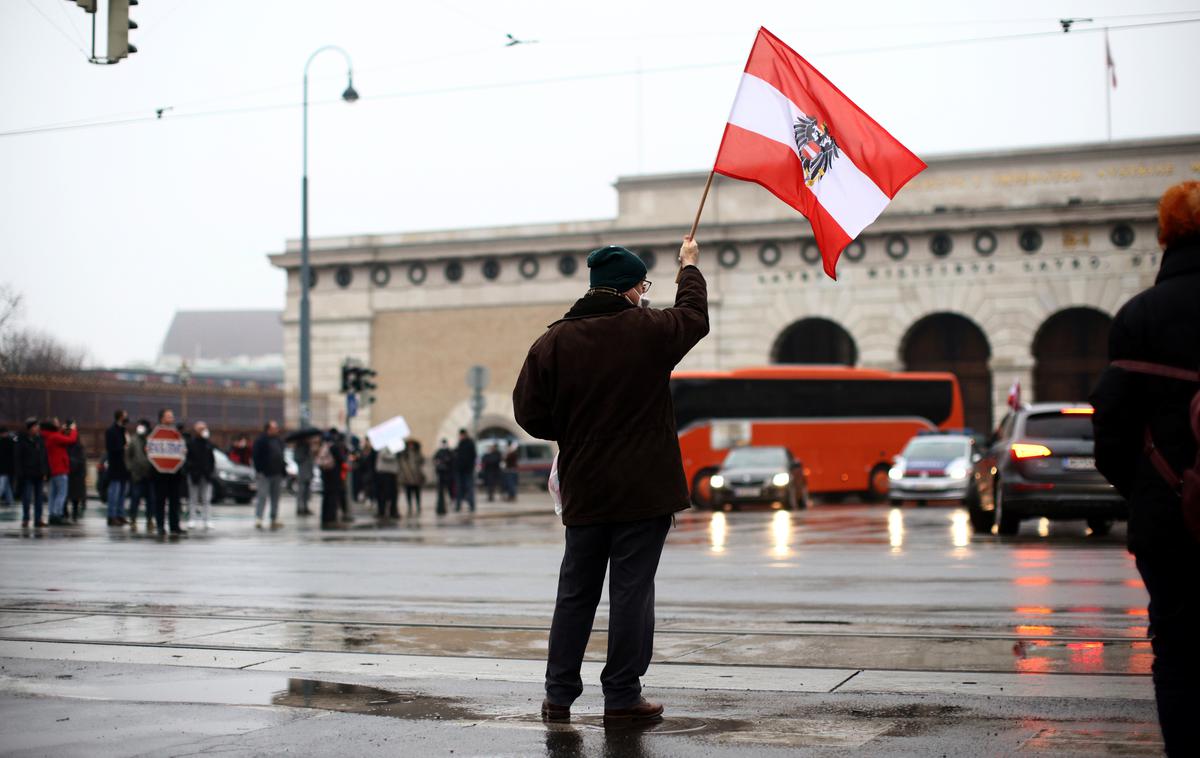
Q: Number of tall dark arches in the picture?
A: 3